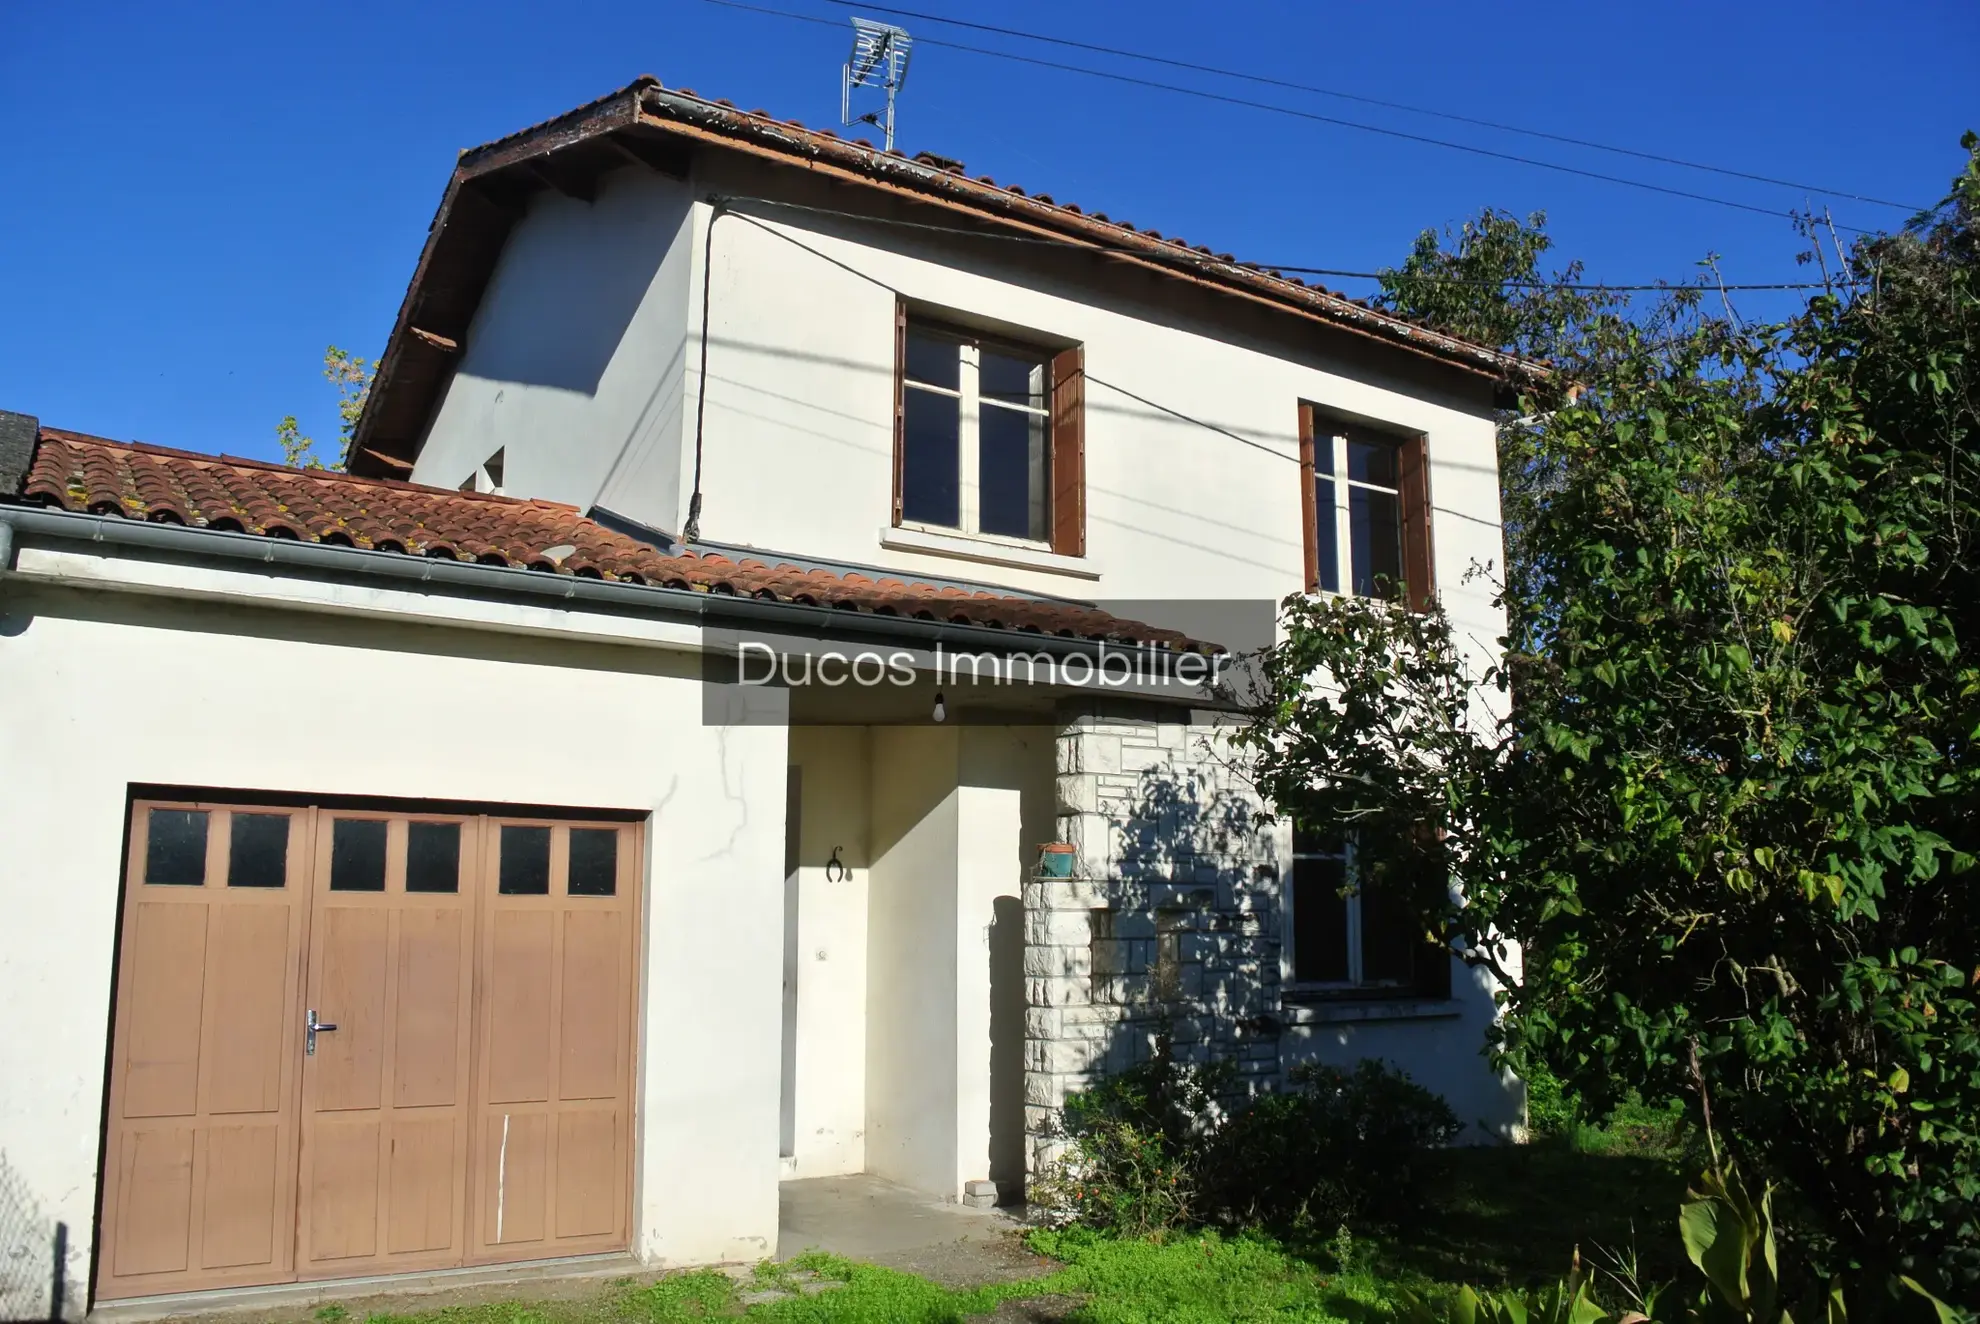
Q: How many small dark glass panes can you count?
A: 6